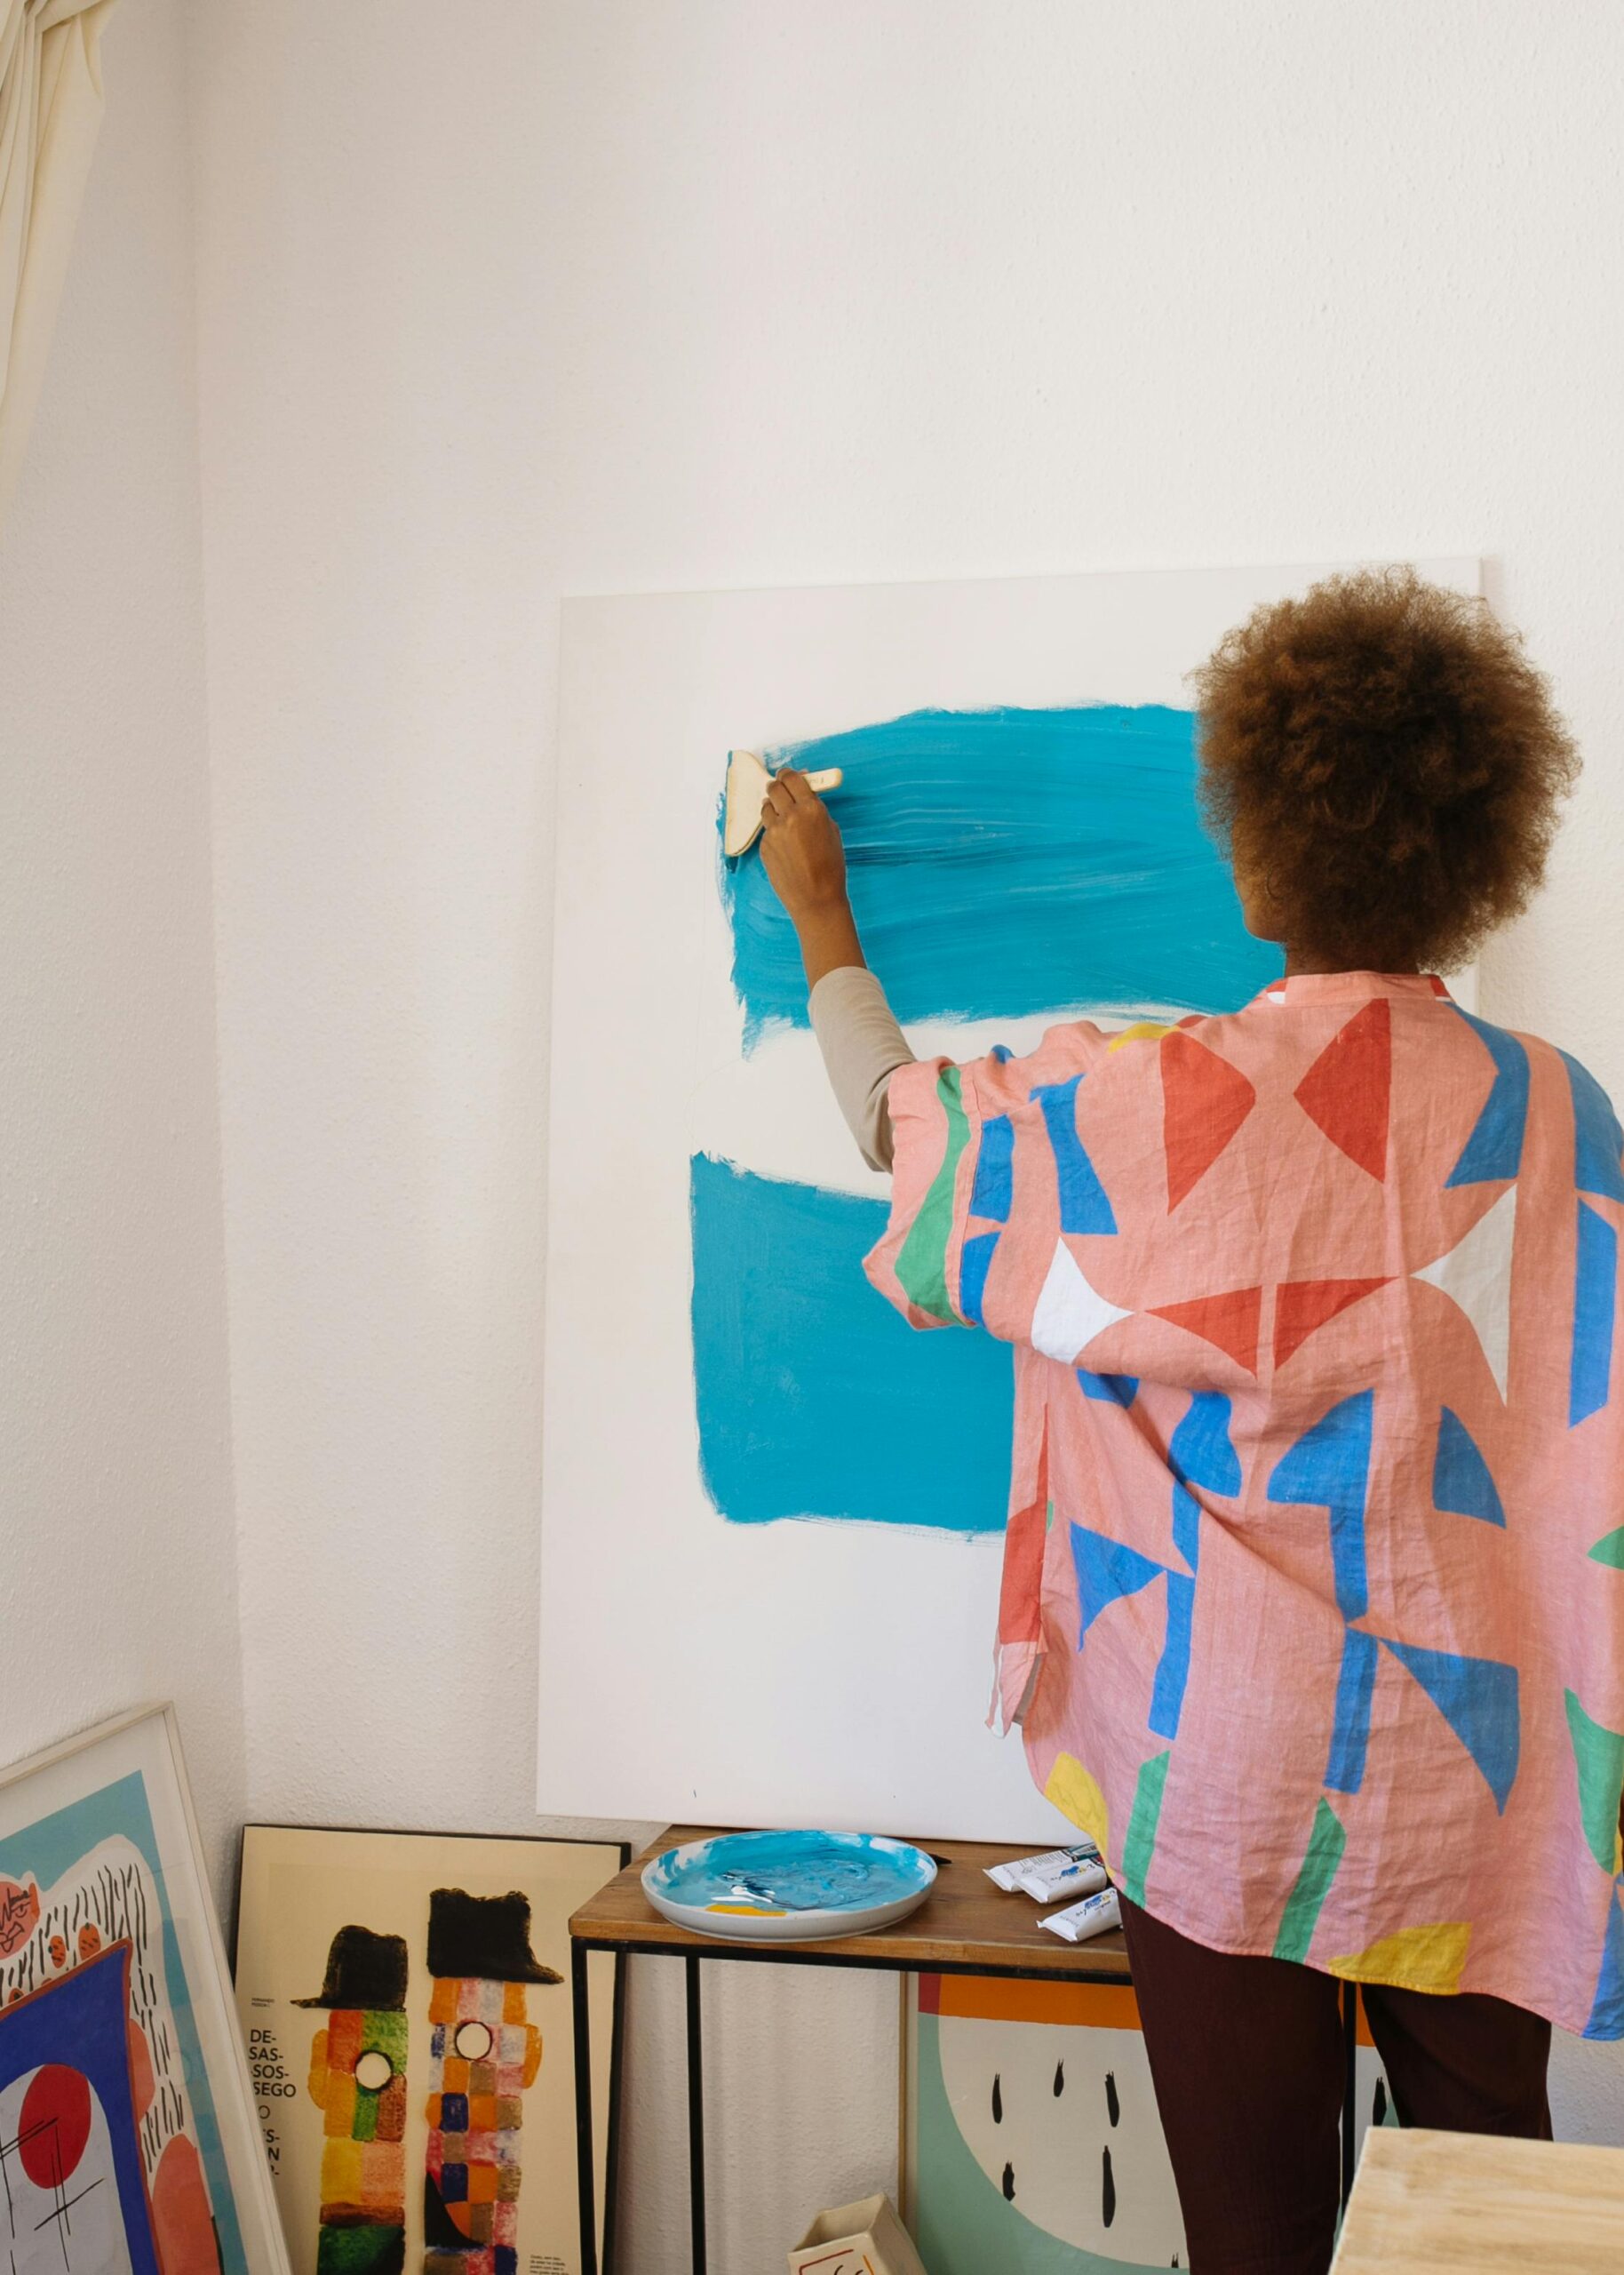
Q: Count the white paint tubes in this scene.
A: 3